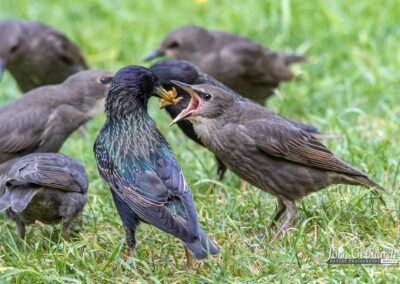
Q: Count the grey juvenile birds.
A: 5